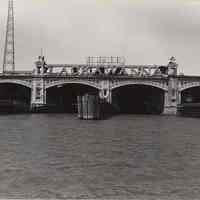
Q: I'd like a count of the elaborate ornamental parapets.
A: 2